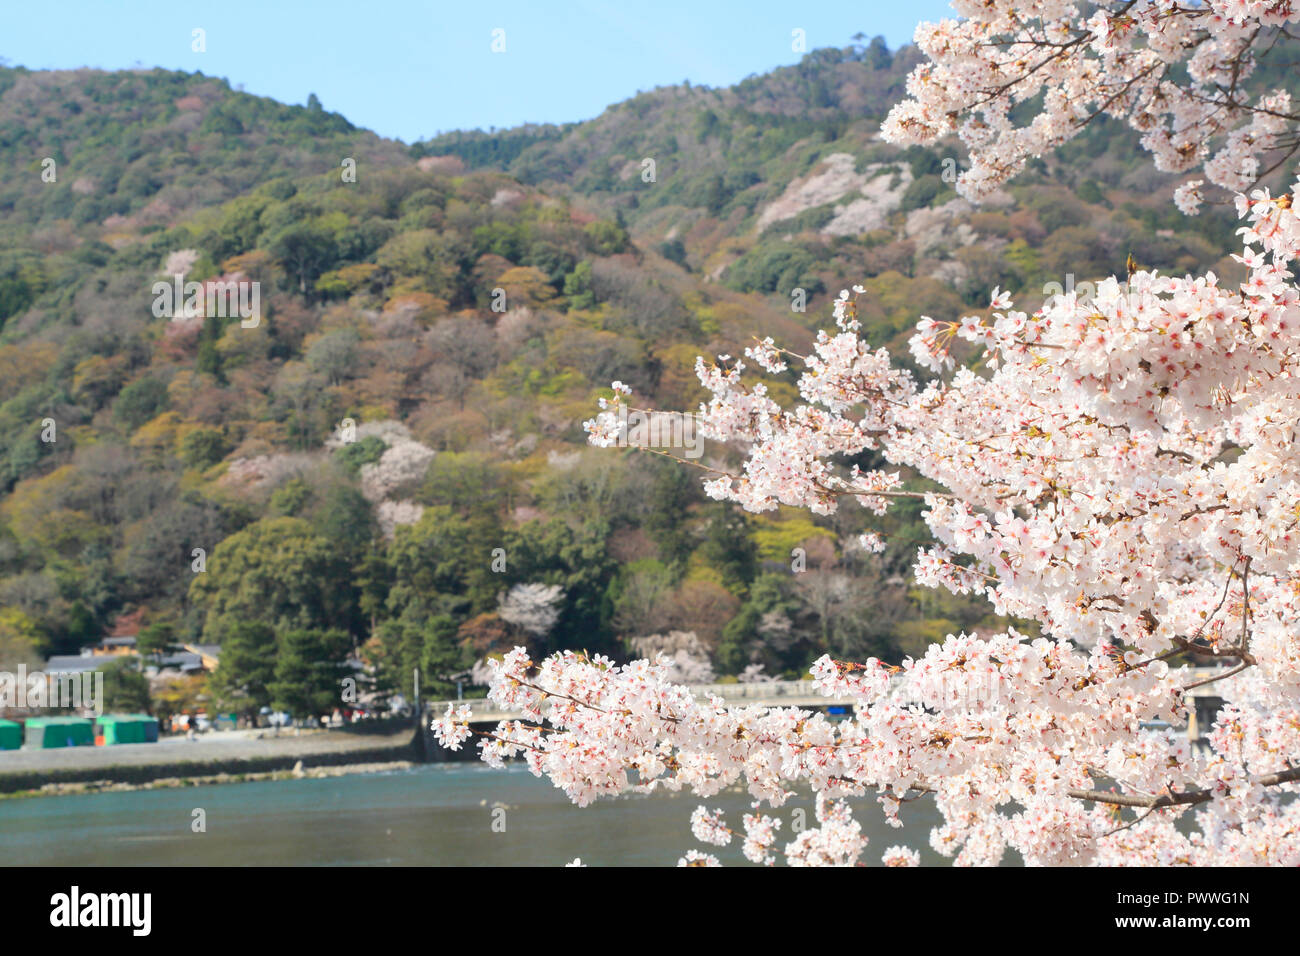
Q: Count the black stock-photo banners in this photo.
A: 1